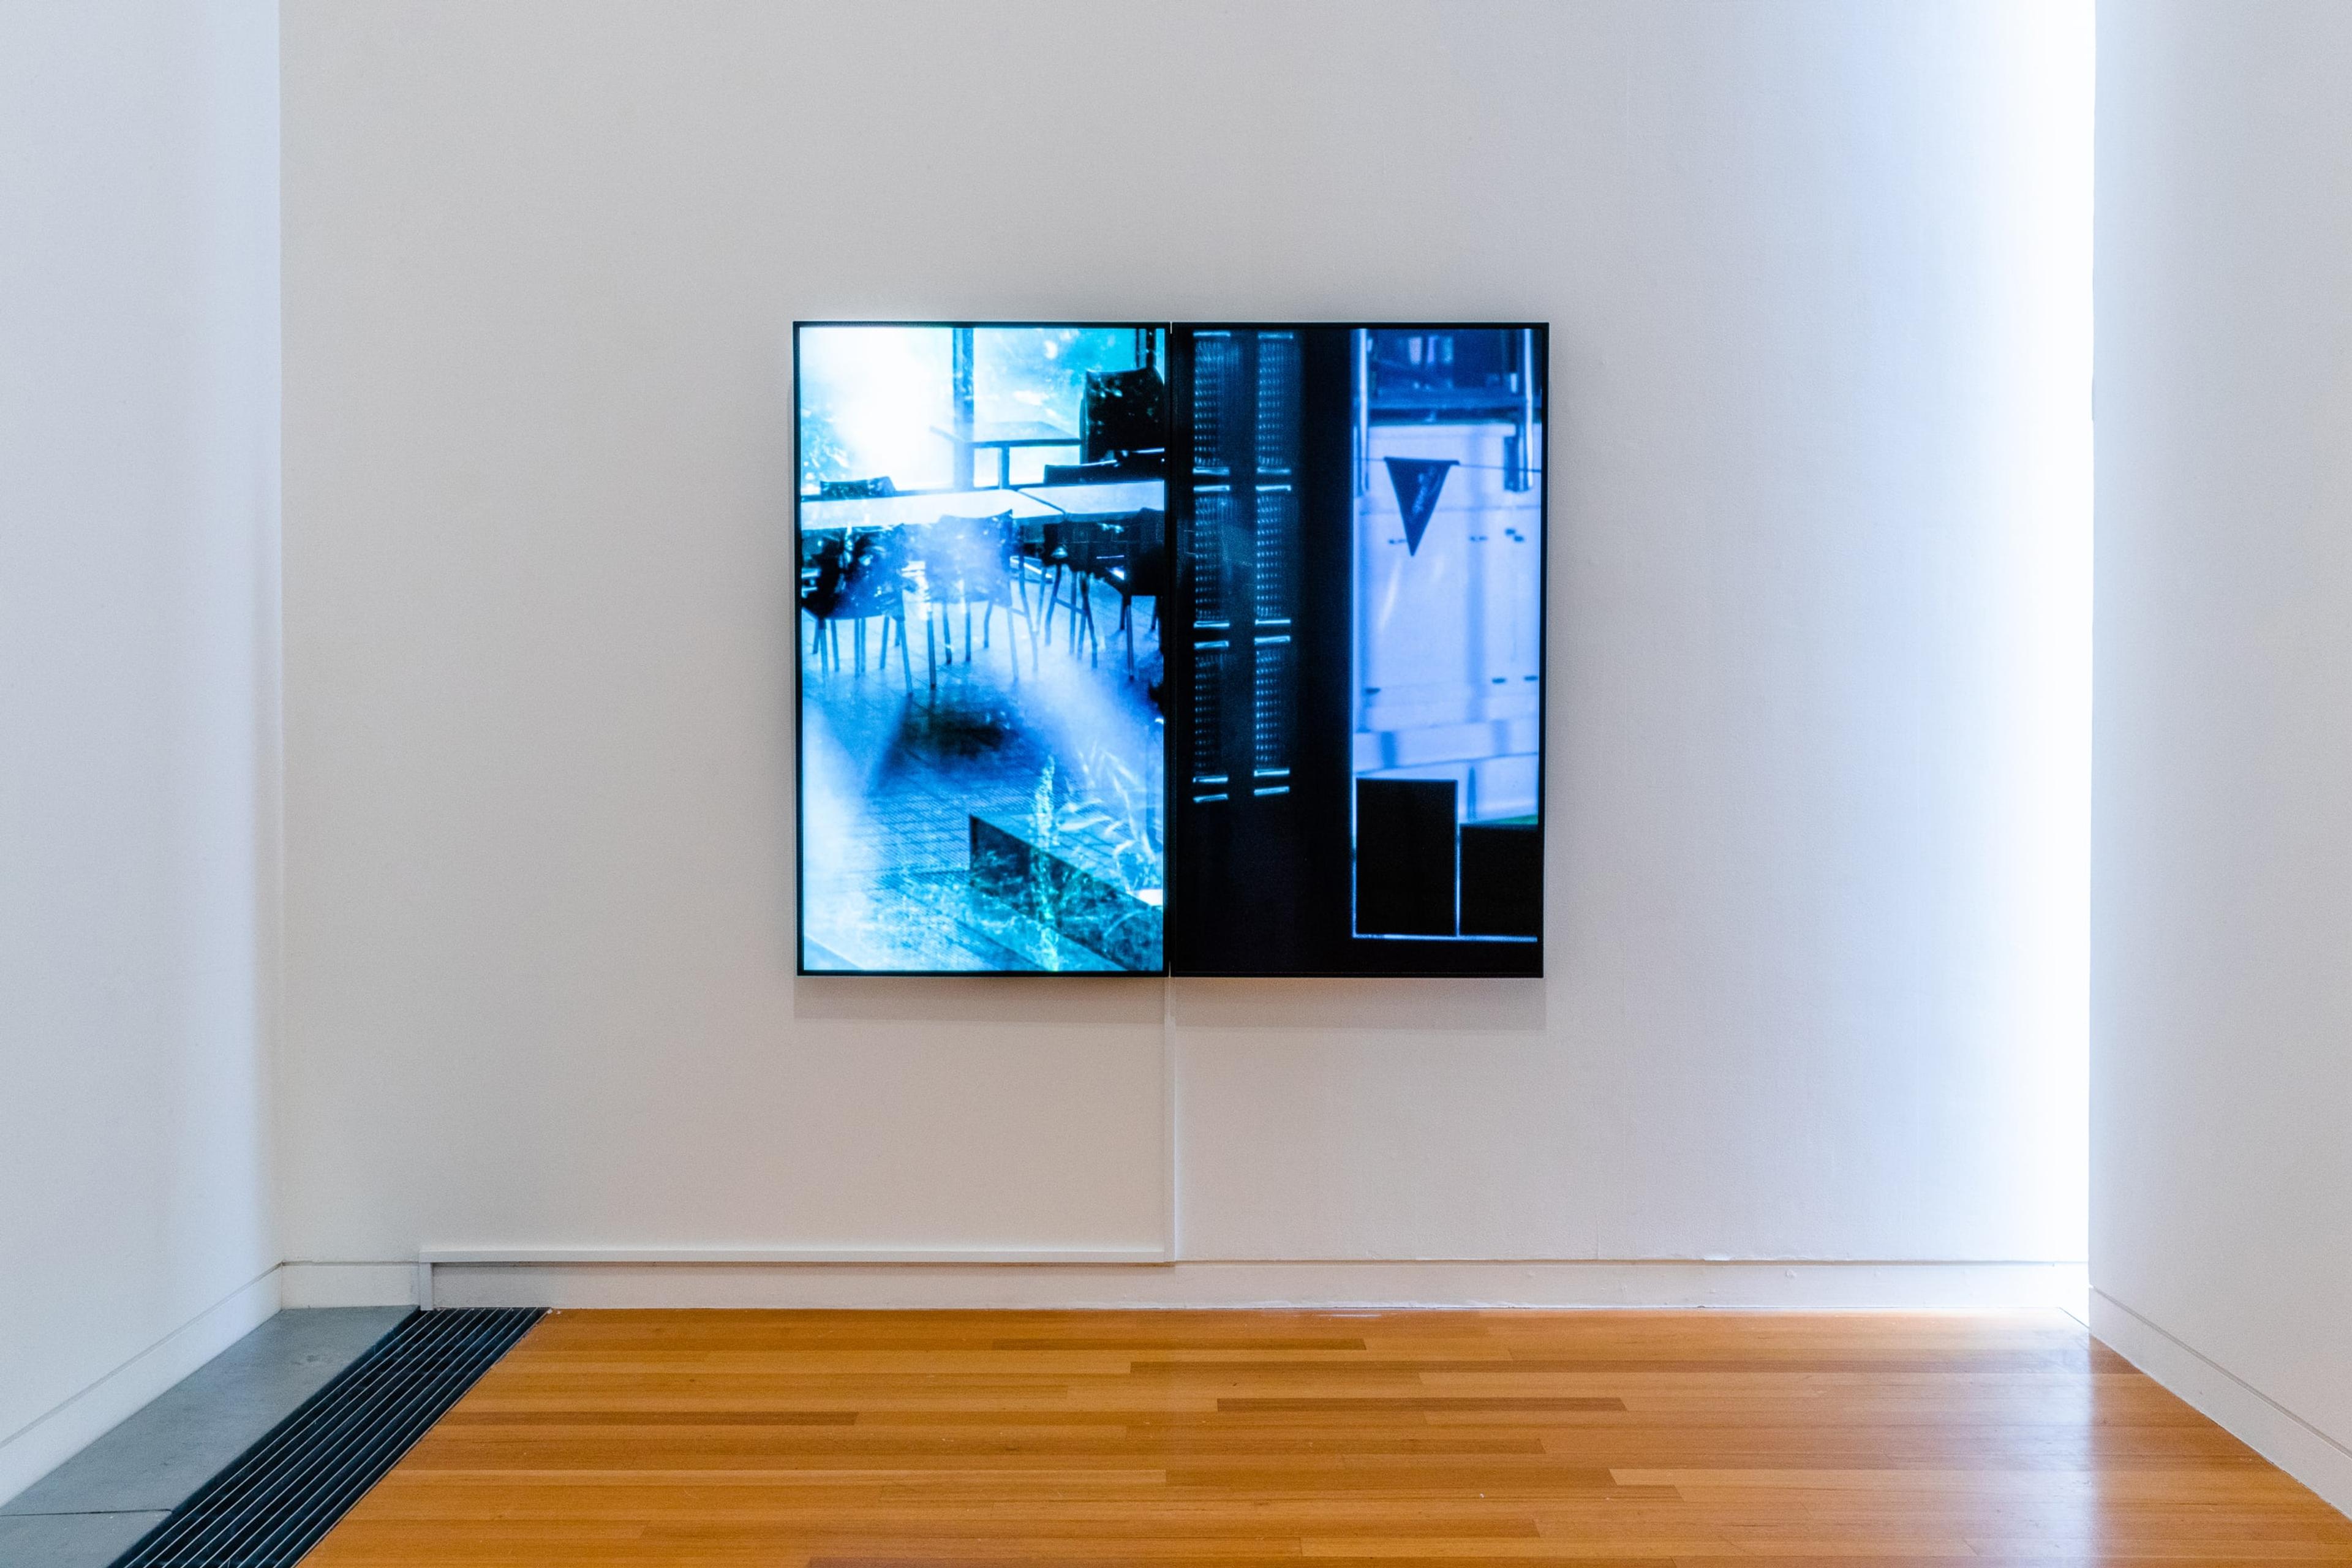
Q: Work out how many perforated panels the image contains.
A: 6